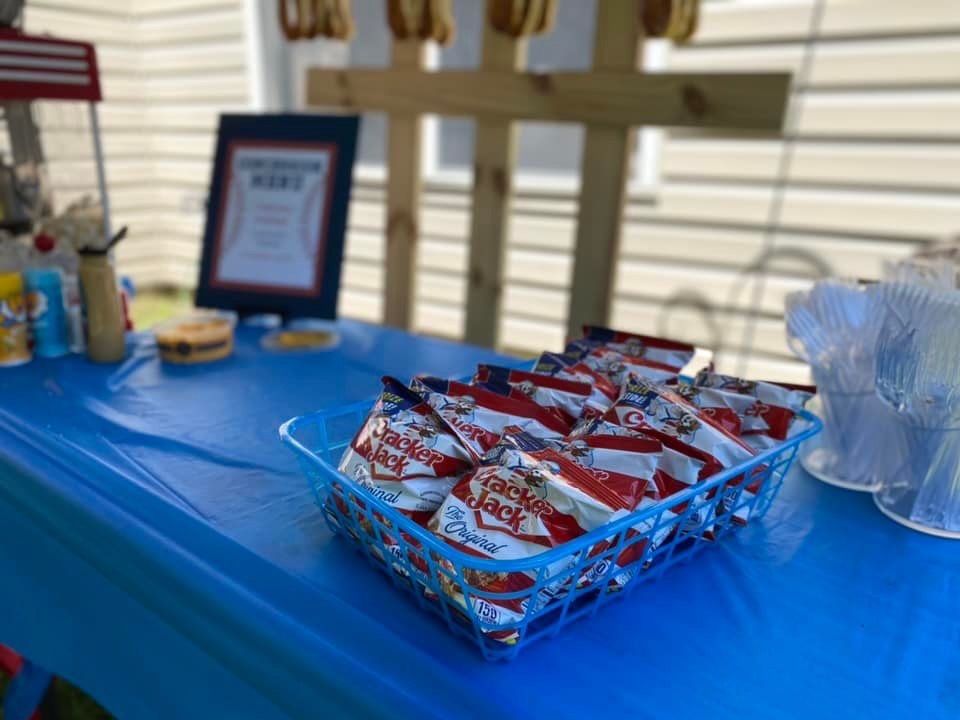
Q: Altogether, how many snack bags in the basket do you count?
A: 12